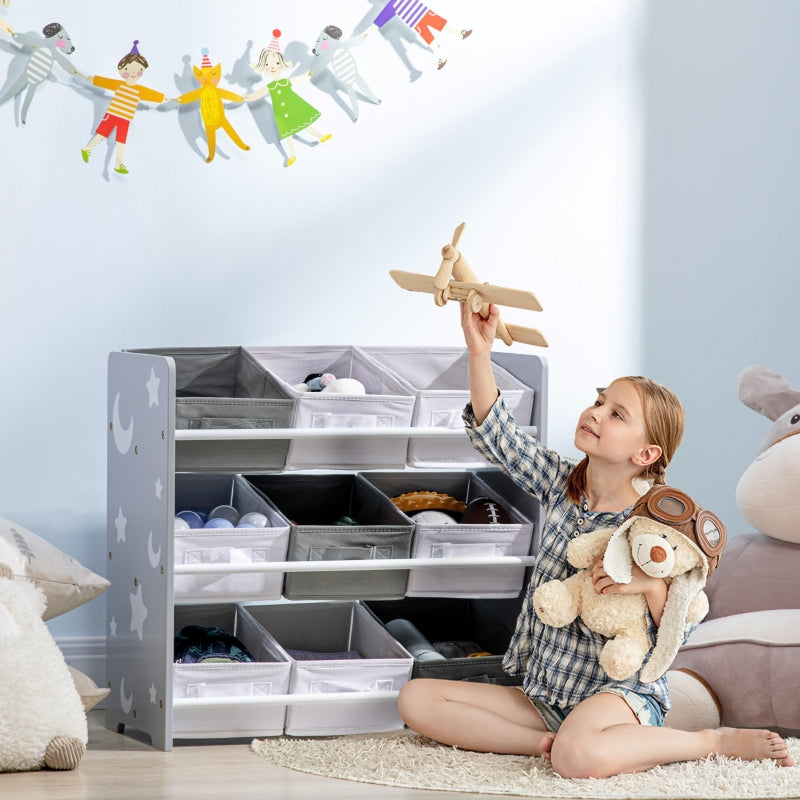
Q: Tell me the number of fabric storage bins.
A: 9